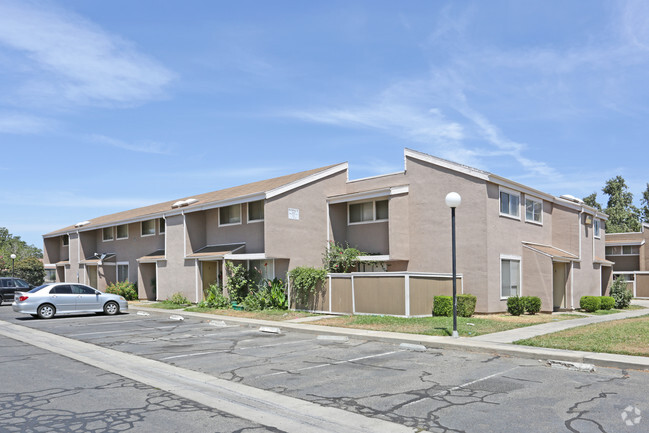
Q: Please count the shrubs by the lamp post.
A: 2